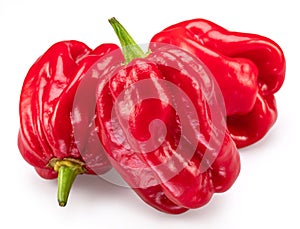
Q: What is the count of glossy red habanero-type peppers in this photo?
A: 3